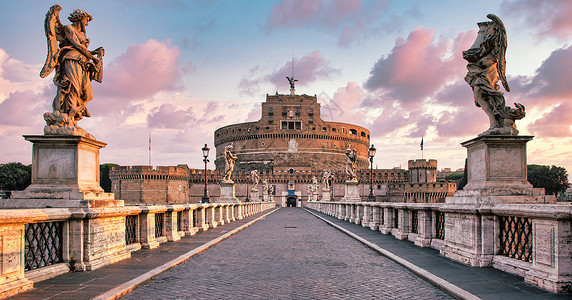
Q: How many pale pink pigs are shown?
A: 0